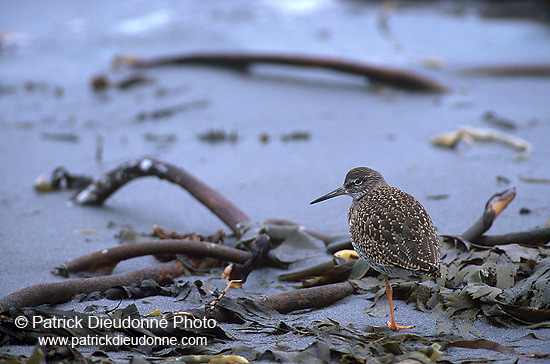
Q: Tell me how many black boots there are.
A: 0